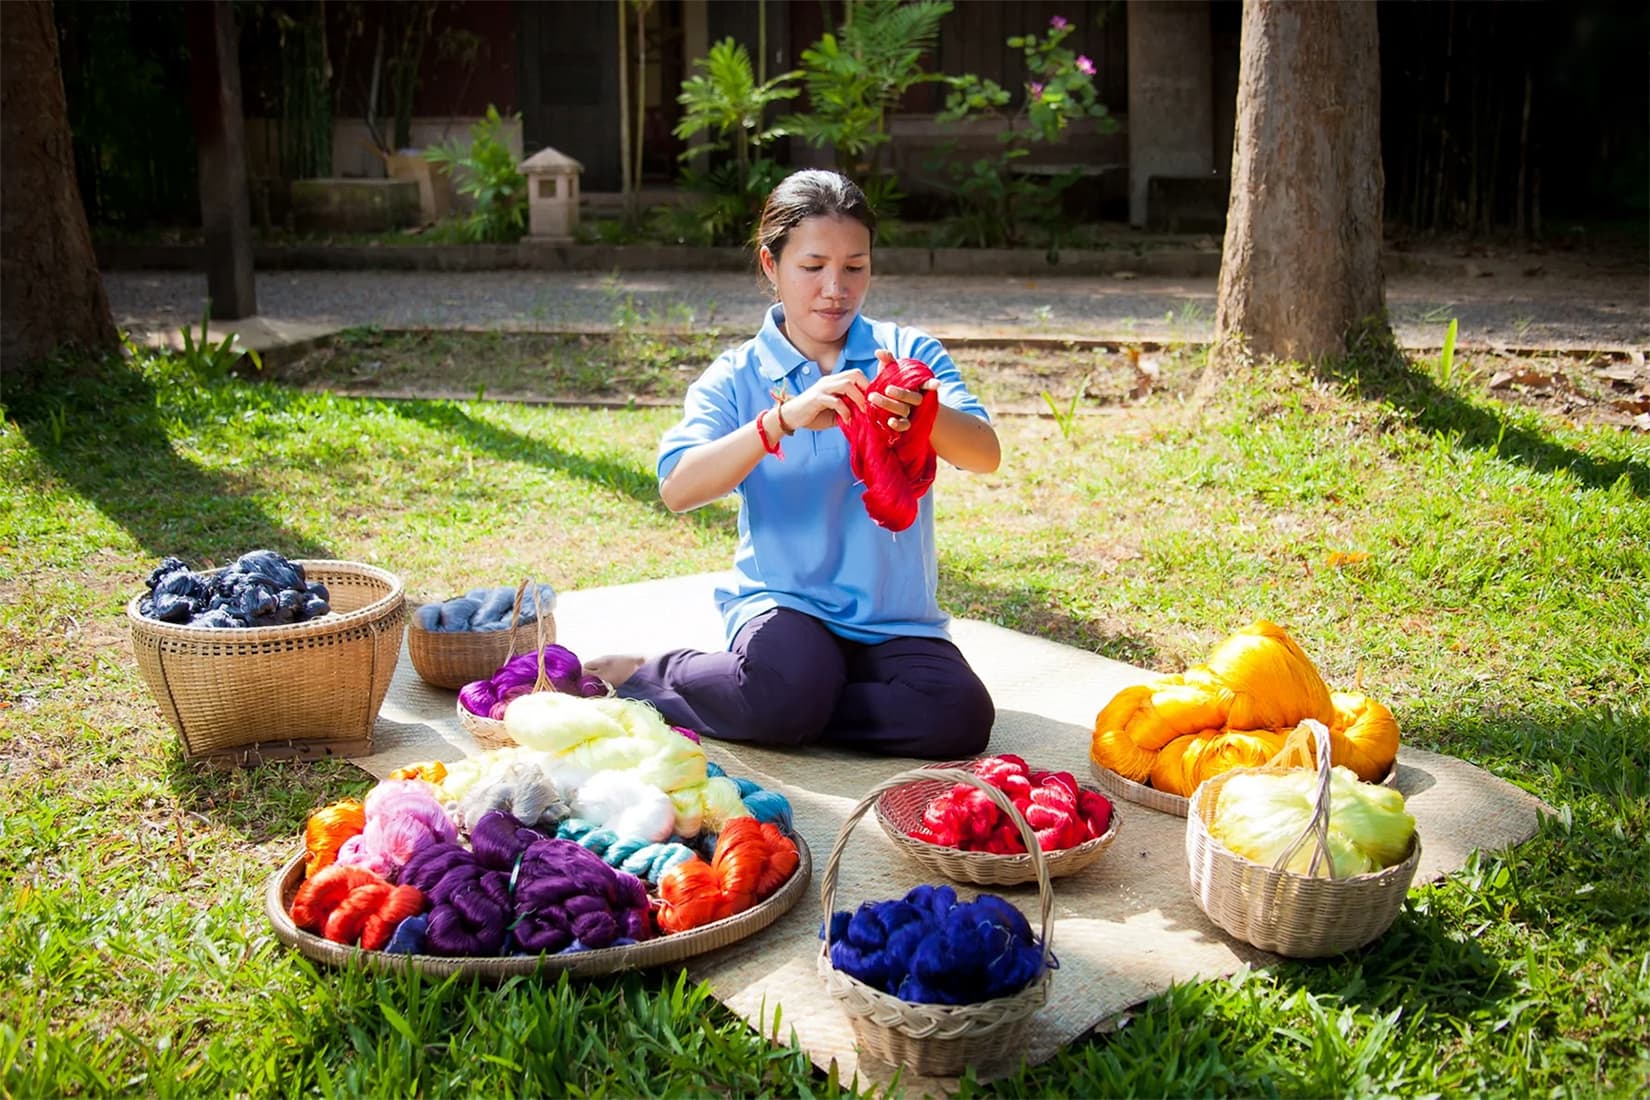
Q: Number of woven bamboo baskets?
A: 8